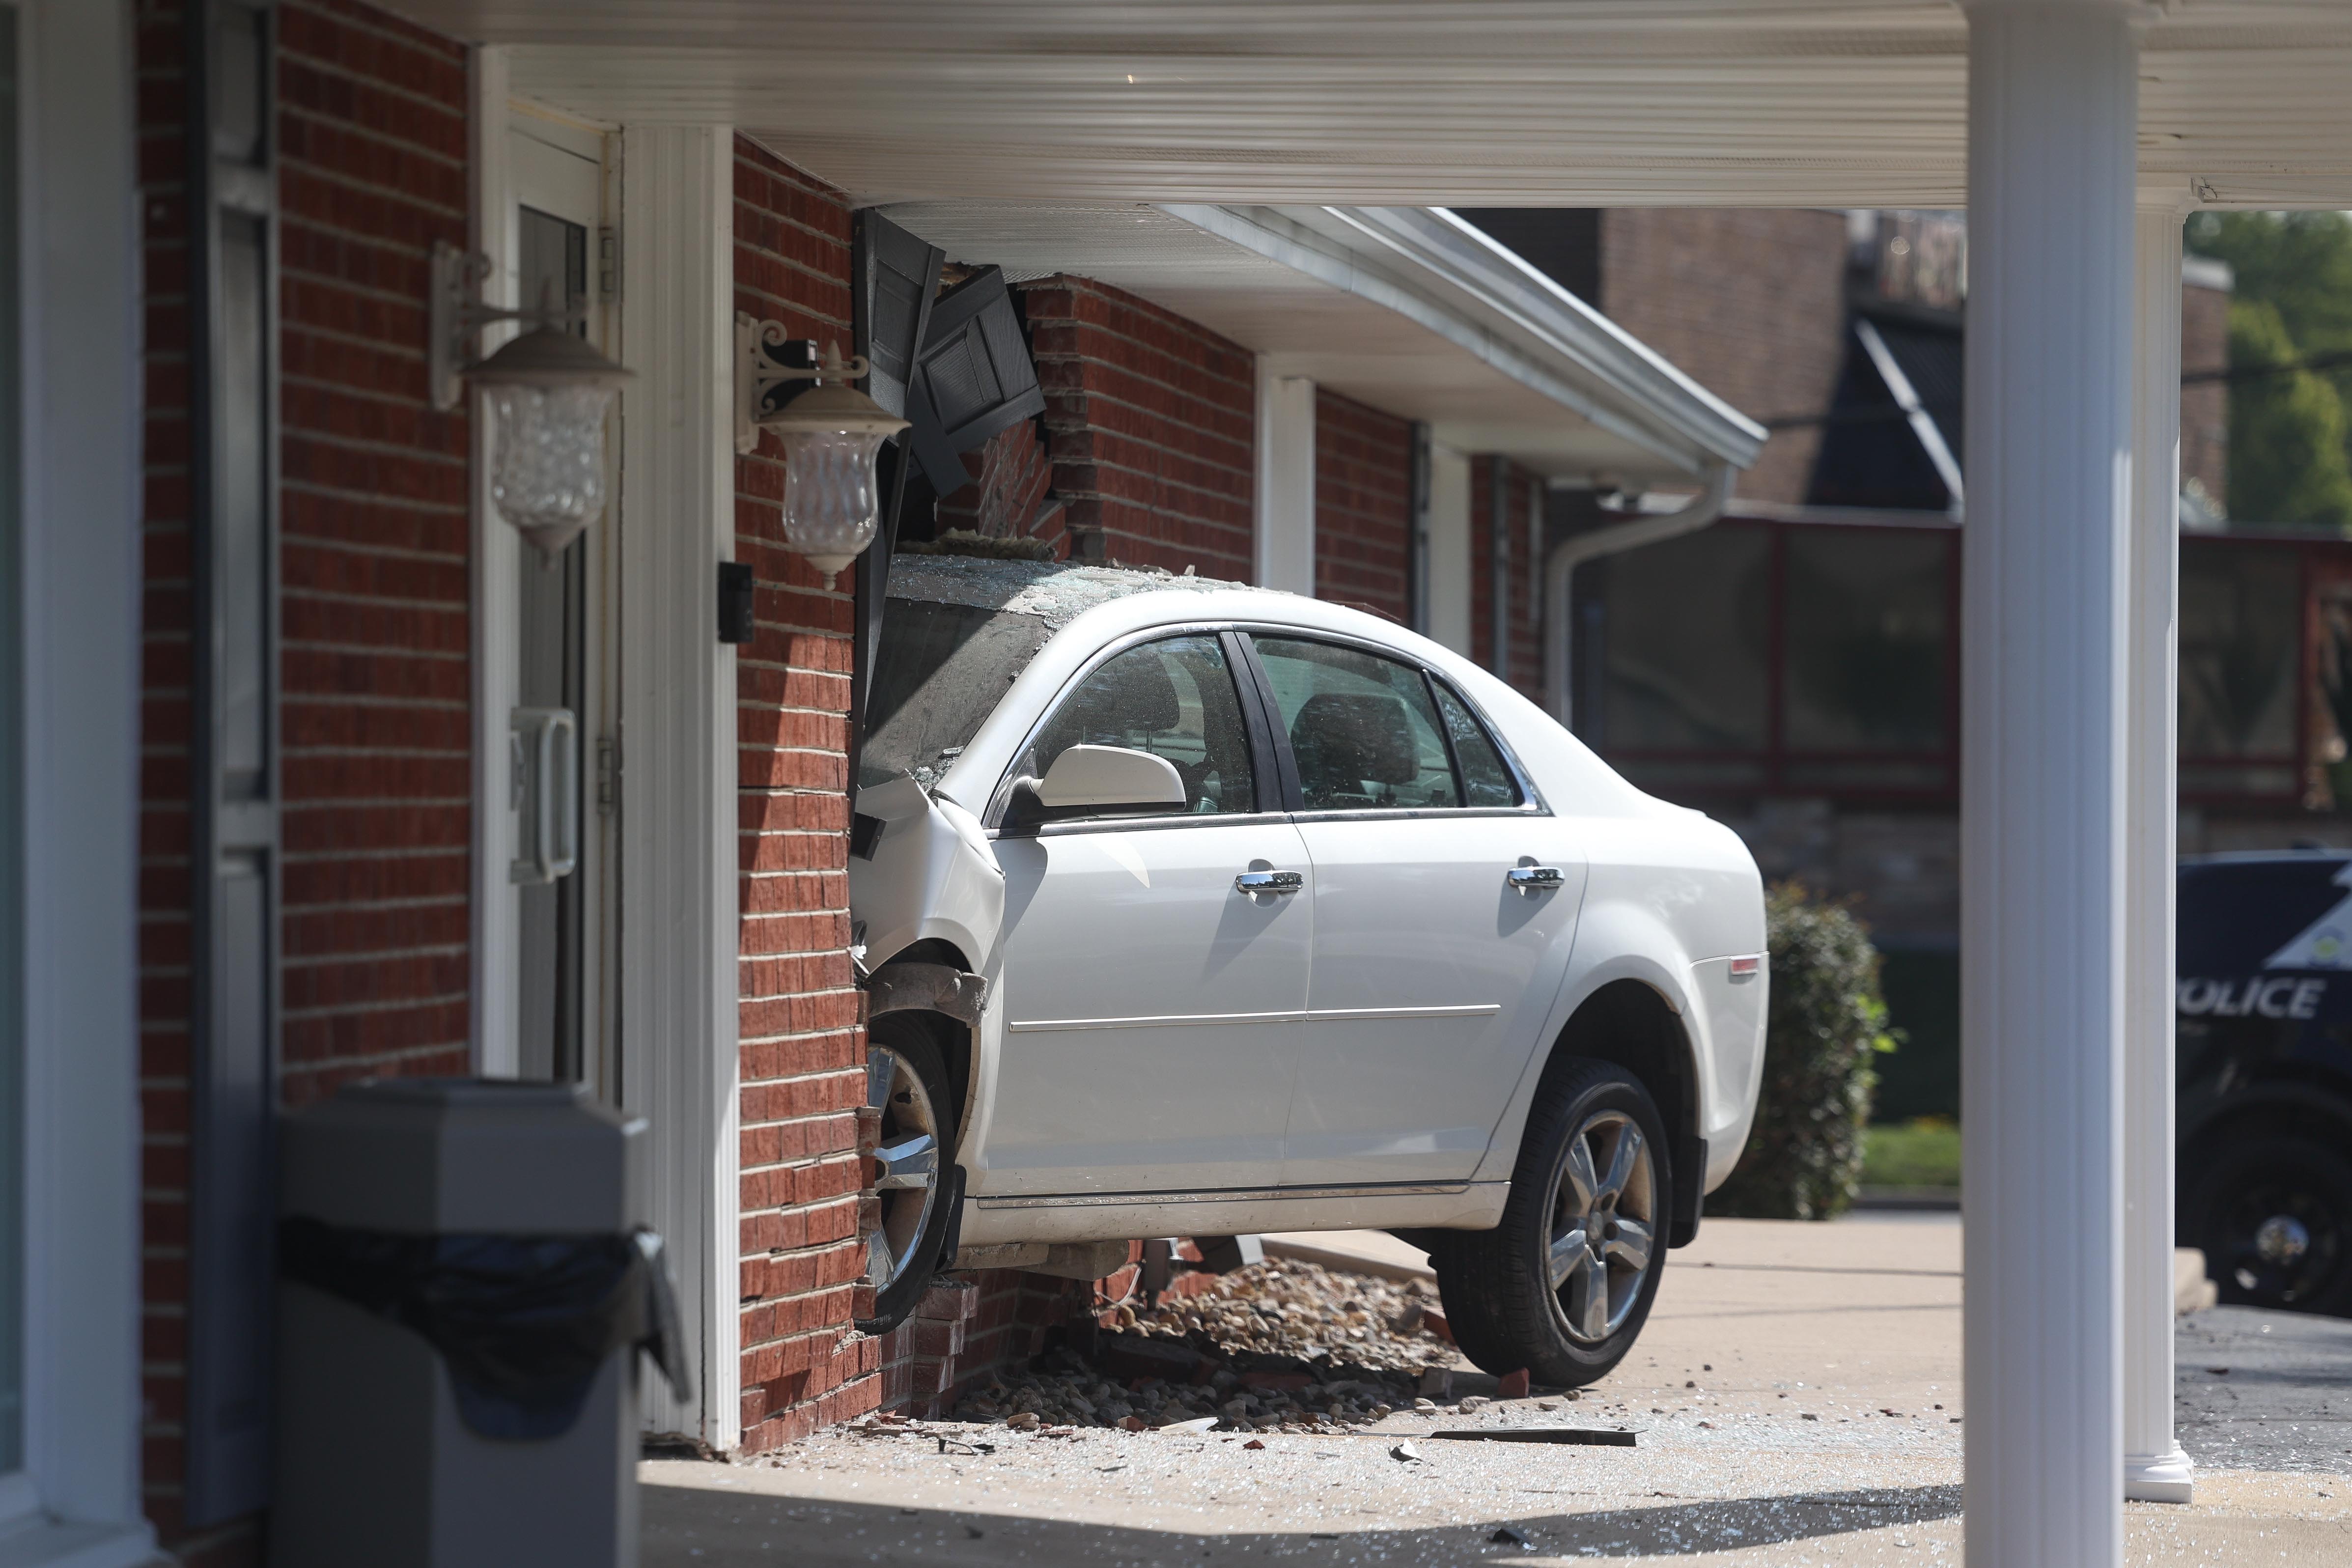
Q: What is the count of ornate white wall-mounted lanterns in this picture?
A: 2